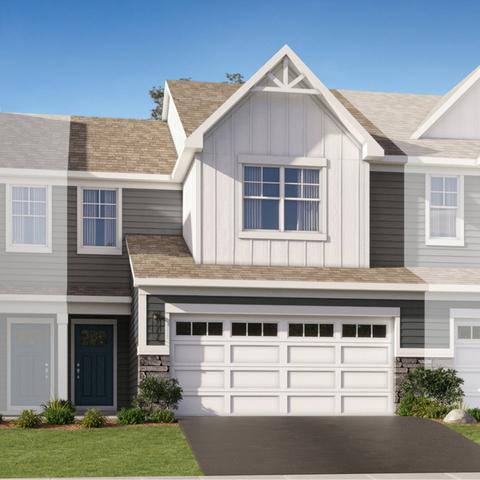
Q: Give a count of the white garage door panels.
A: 12